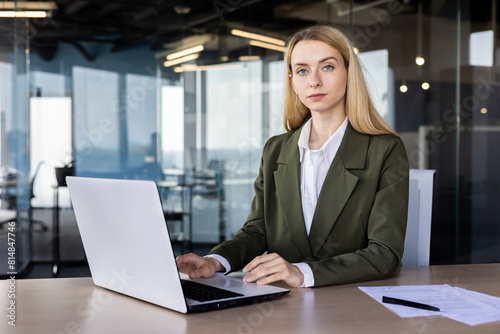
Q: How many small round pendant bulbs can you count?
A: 3